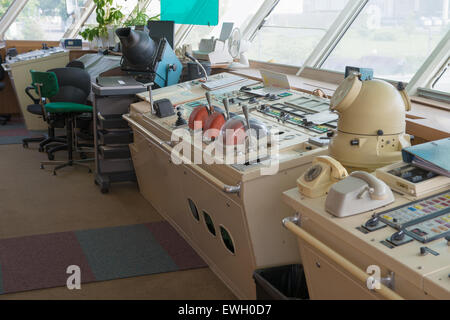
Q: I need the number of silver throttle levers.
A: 3